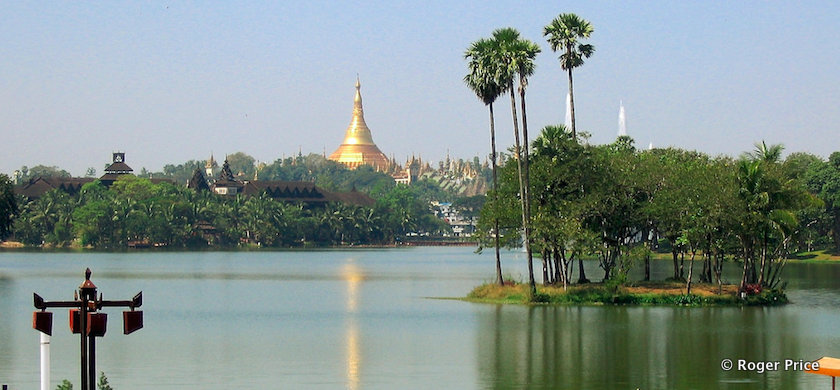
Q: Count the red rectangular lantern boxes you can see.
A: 4